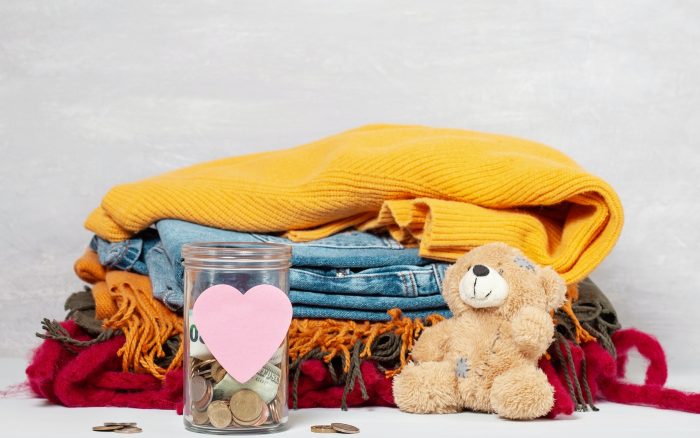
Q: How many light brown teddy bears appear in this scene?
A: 1